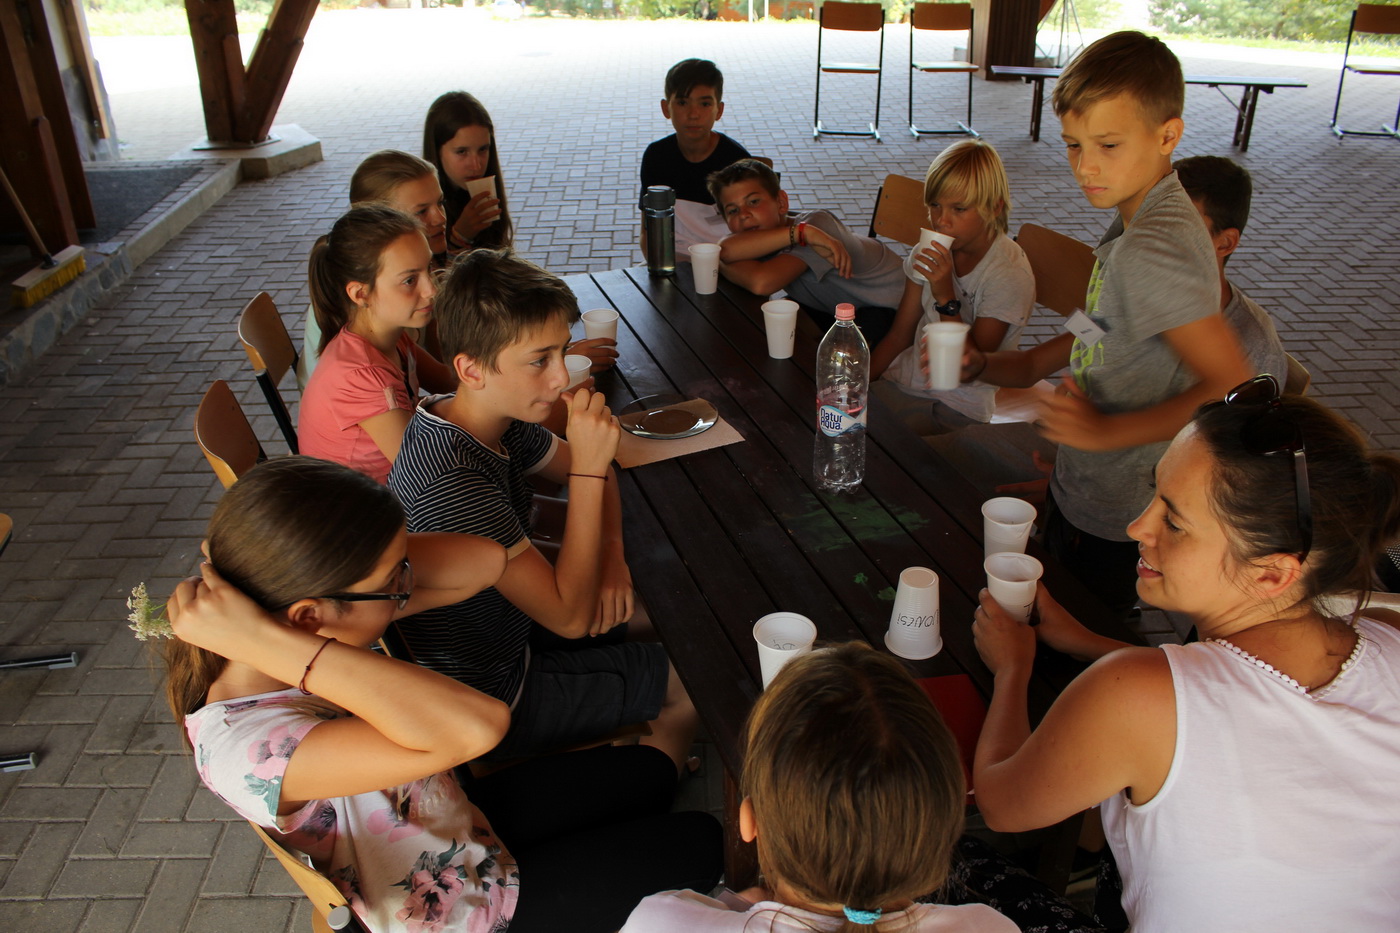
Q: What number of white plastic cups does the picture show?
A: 11